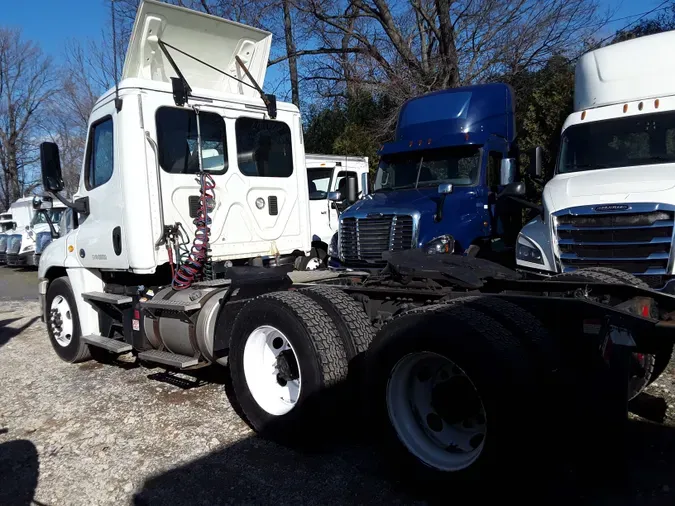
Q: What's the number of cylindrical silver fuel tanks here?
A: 1